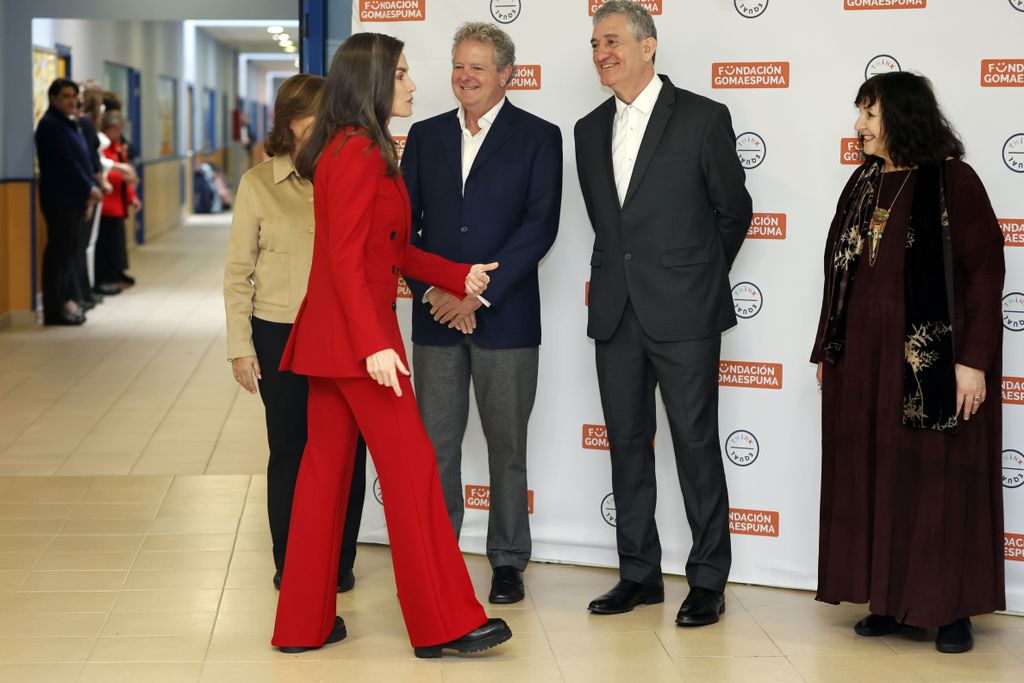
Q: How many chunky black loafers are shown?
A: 2